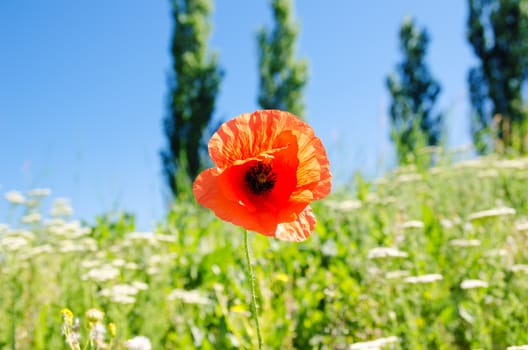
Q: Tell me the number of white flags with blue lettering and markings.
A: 0